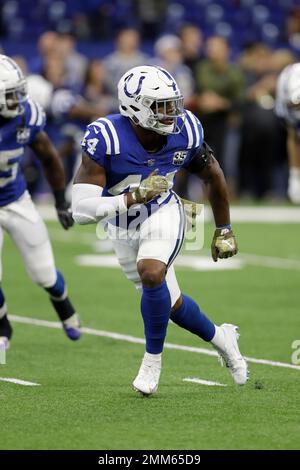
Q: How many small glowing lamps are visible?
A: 0